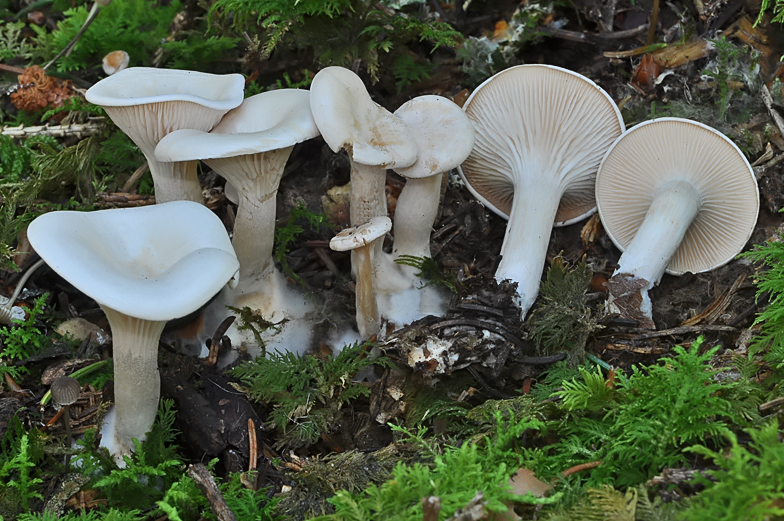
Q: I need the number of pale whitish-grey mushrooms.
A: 8